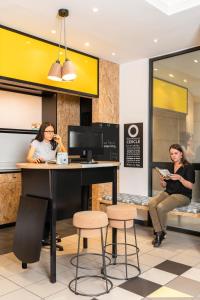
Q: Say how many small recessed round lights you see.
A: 5